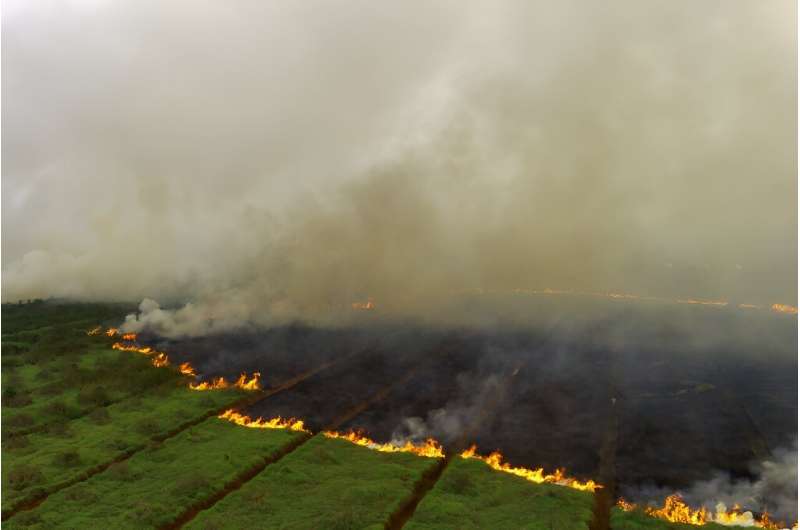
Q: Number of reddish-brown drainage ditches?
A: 4